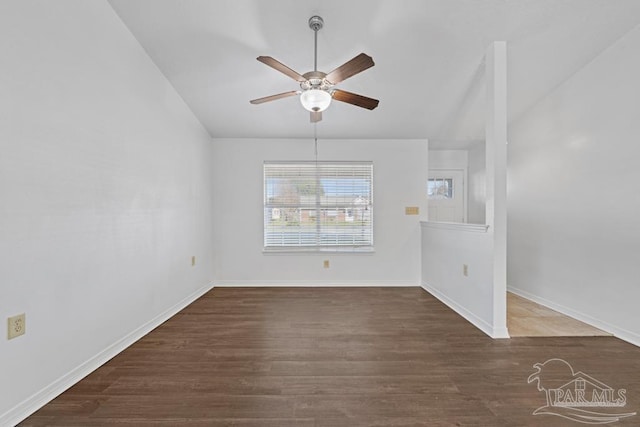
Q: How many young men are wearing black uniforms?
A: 0